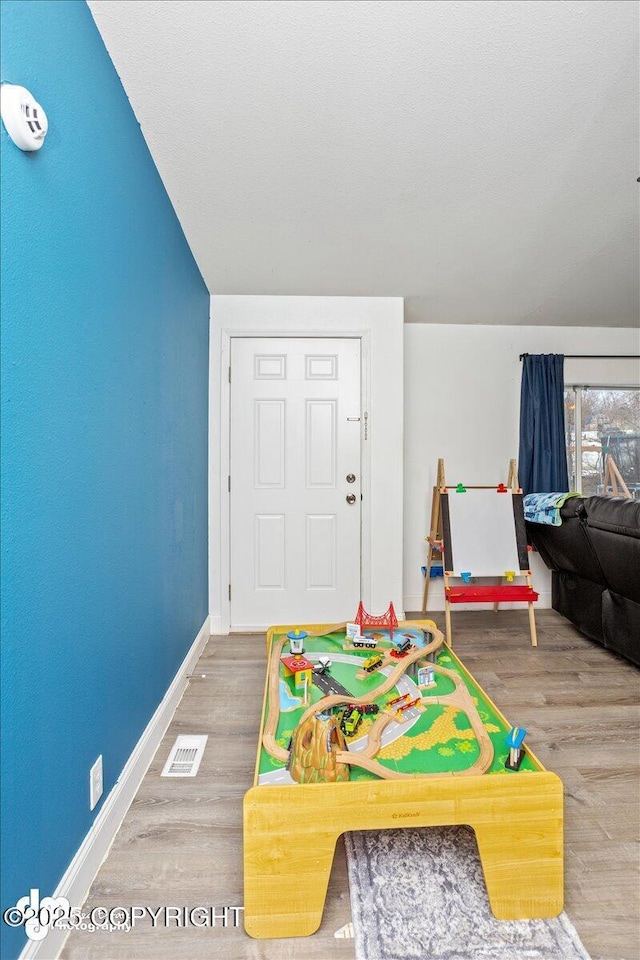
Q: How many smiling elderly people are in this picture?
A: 0